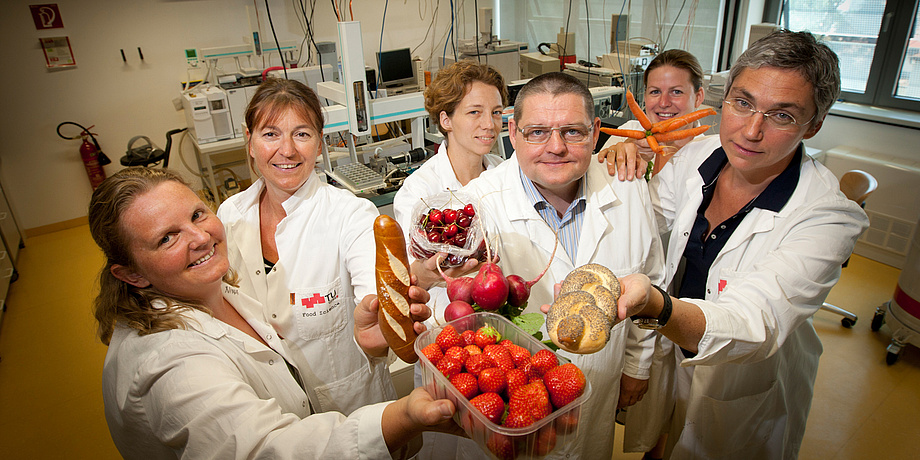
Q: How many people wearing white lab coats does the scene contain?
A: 6